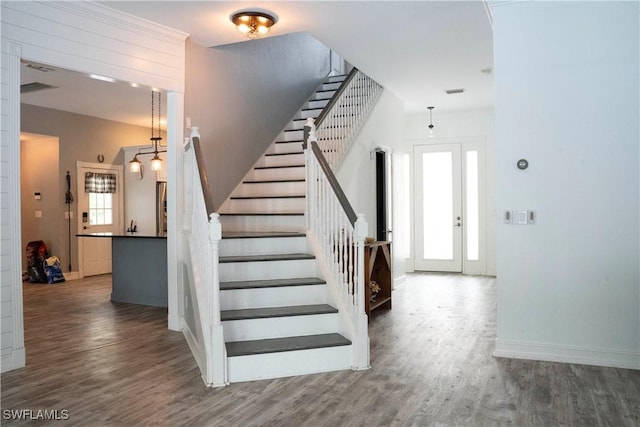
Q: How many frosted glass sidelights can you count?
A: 2